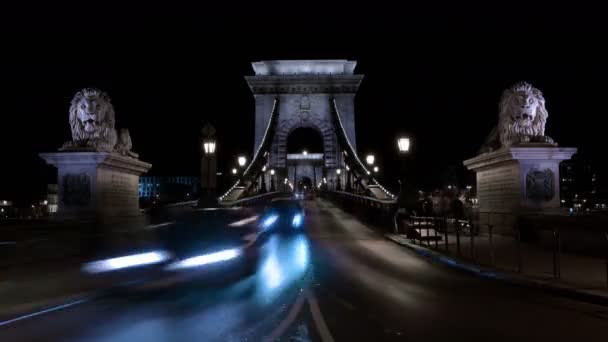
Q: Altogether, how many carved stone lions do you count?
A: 2